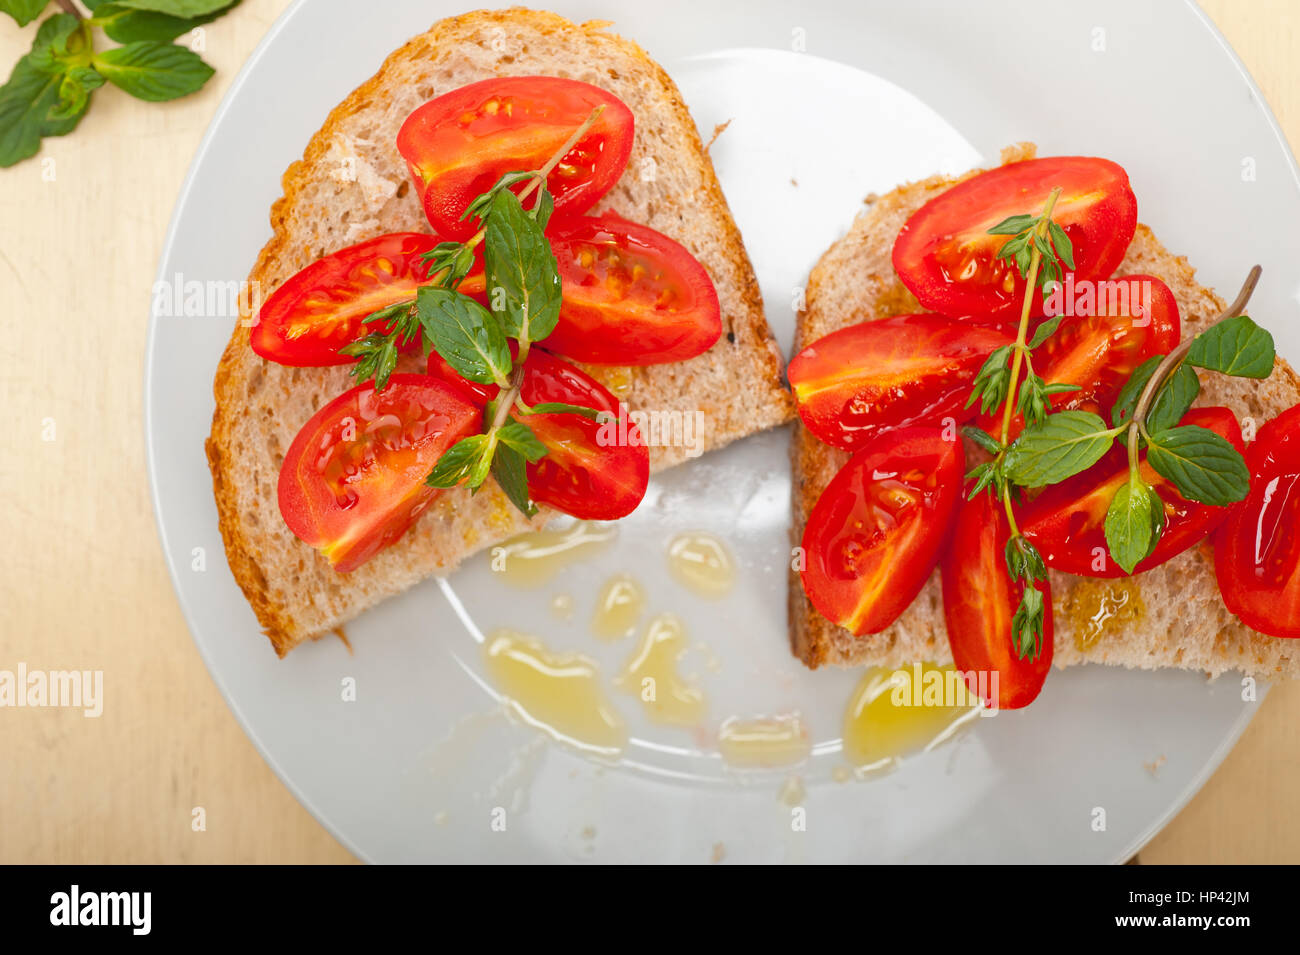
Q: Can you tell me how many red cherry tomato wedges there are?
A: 12